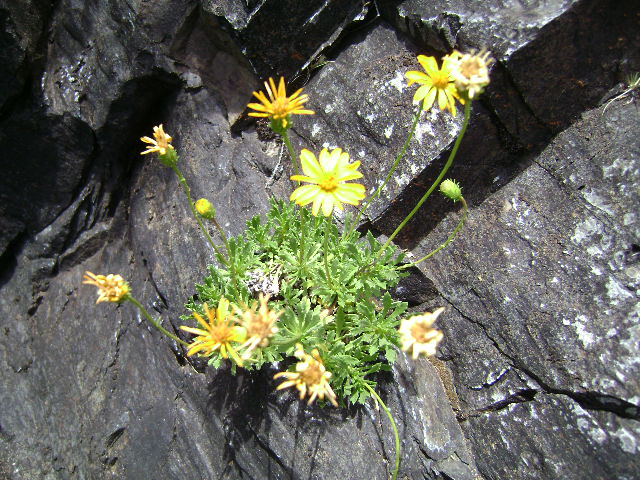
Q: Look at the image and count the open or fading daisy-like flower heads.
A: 10